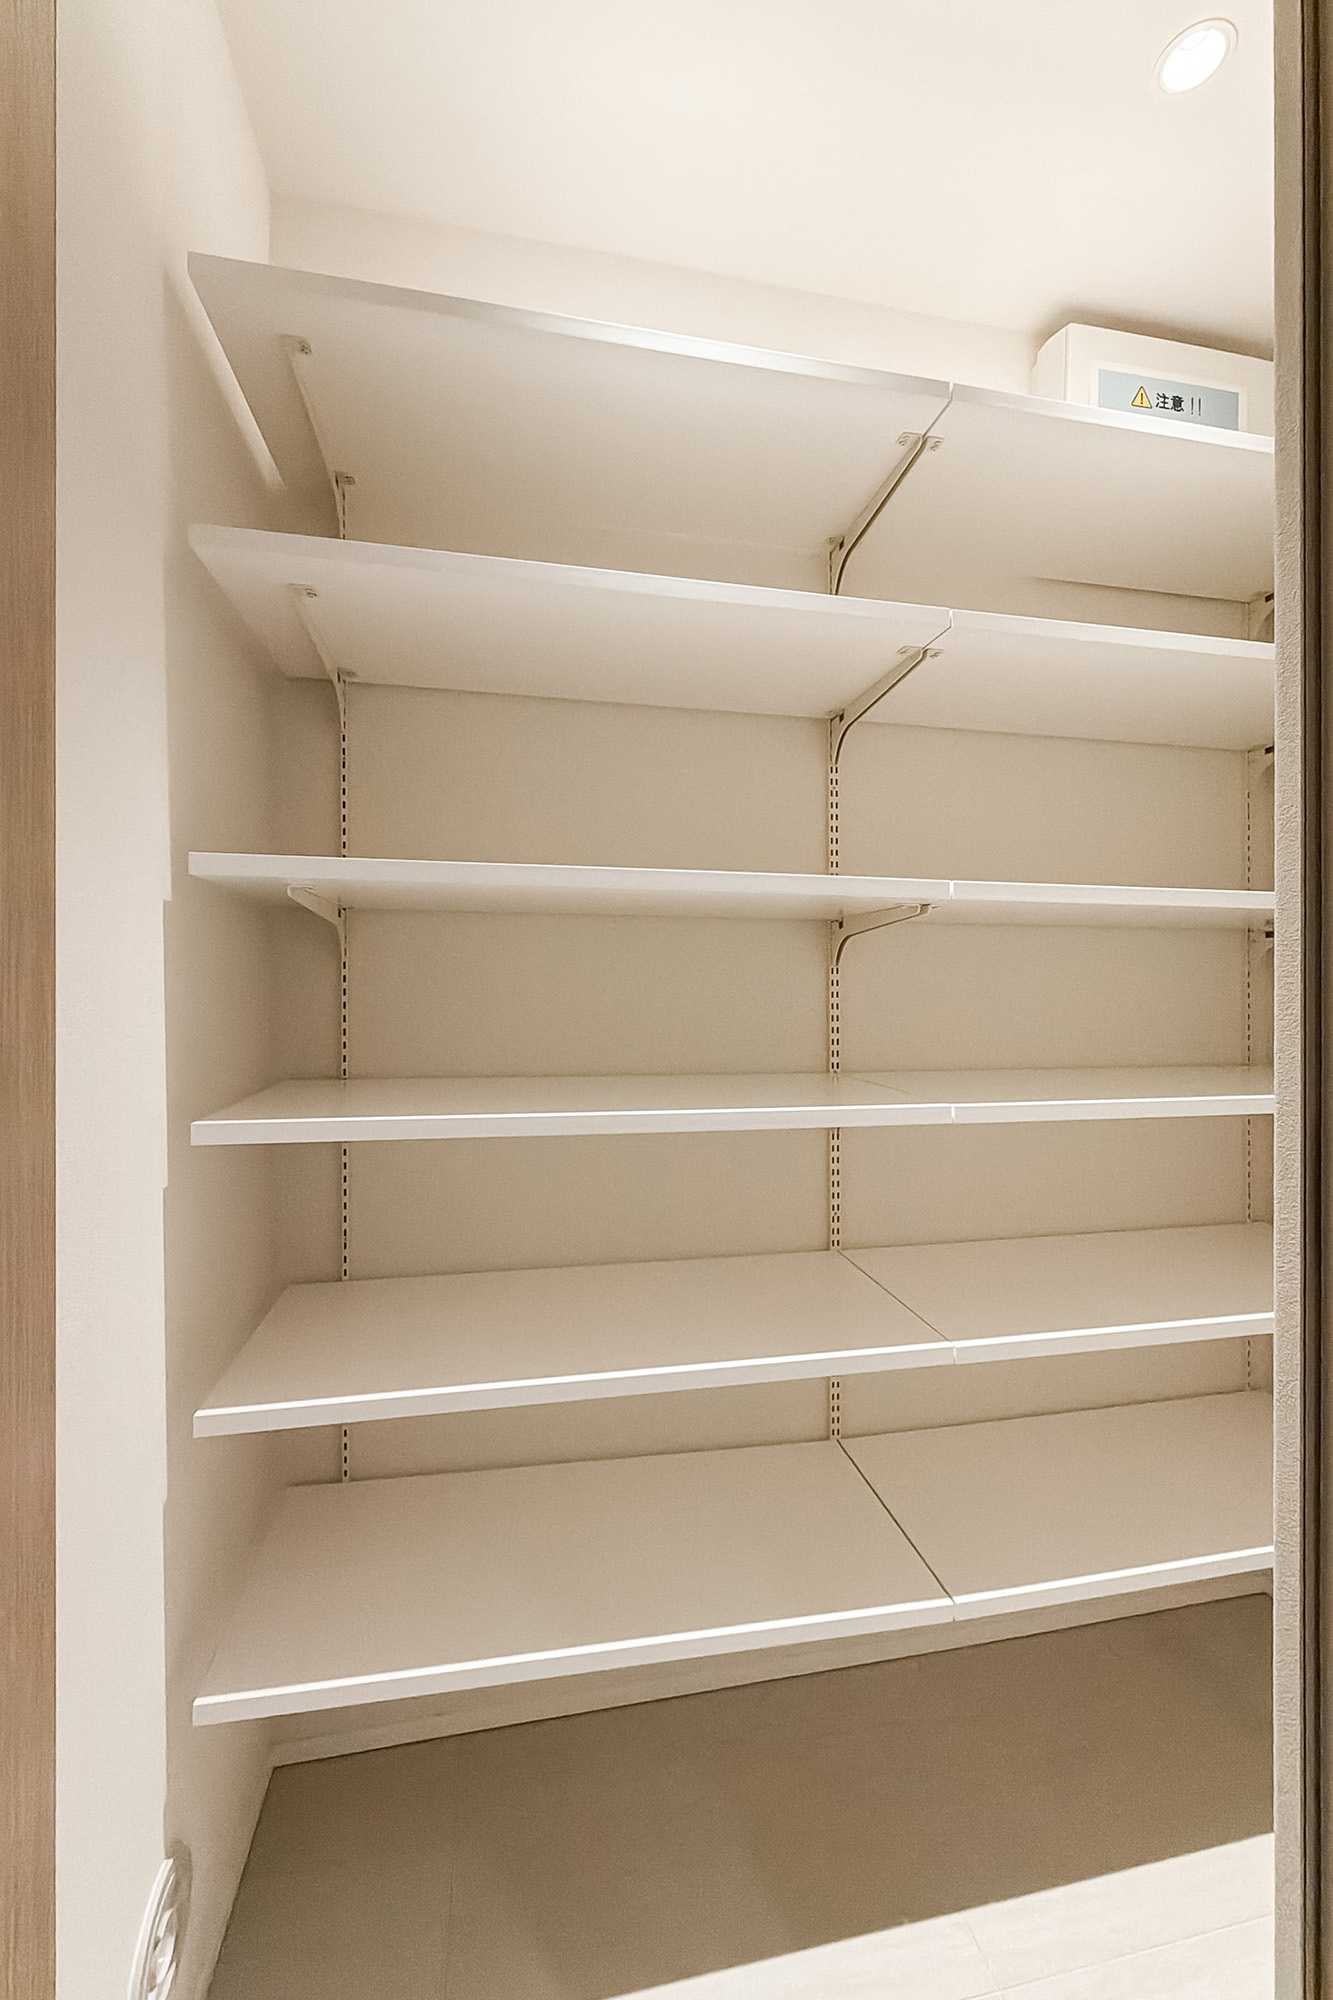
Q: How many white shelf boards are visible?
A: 12